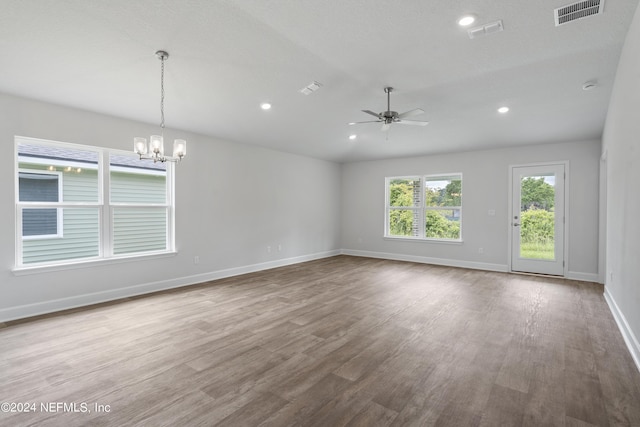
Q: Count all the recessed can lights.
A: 4